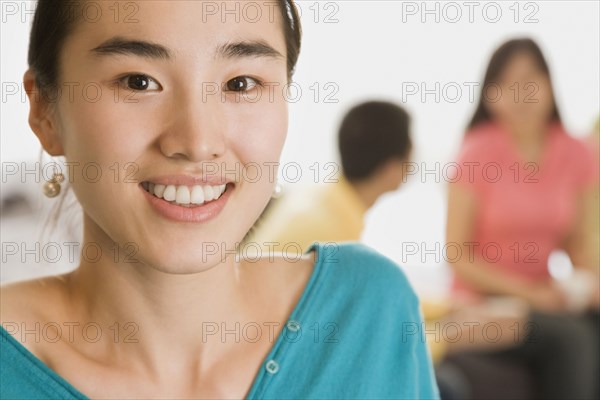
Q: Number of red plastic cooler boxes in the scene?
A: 0